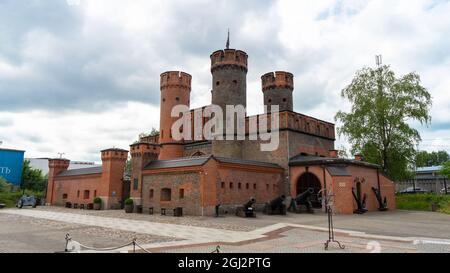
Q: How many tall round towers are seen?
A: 3